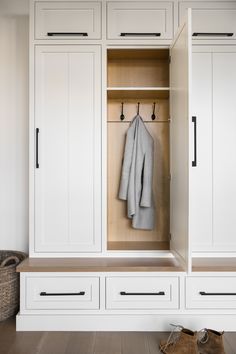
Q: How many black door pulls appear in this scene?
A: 8